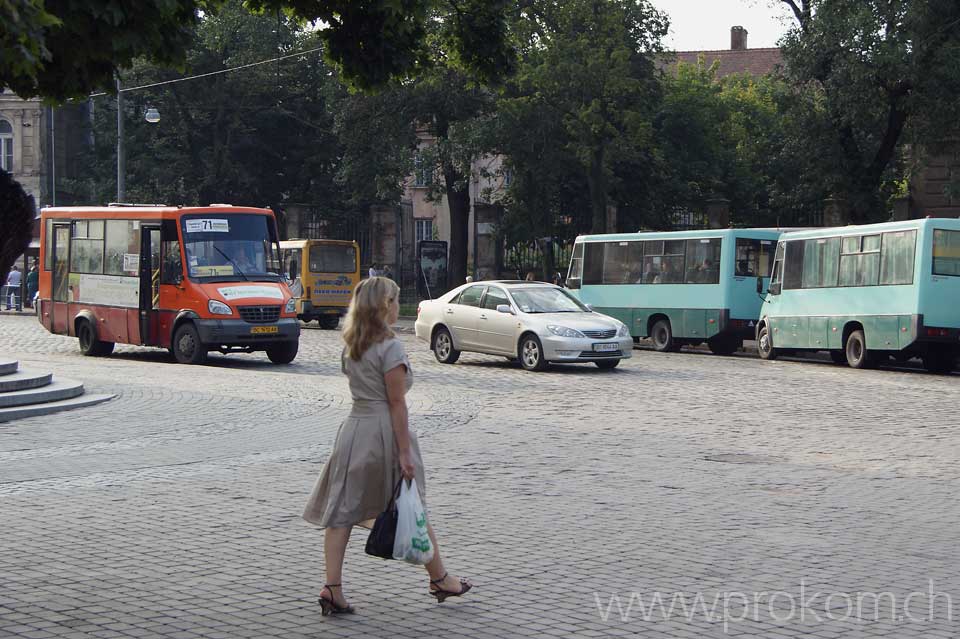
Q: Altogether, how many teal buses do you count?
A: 2